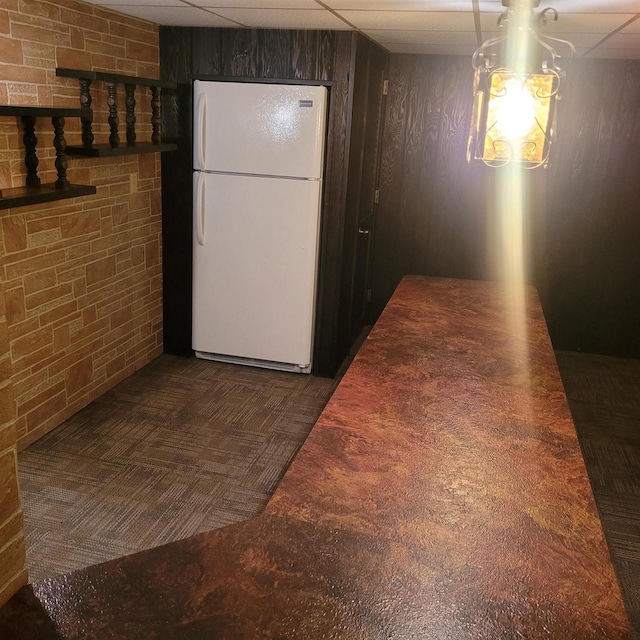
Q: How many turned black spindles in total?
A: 6